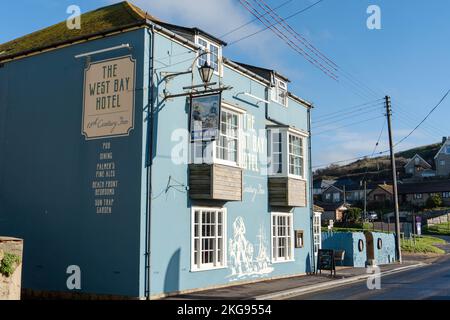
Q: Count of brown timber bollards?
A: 0